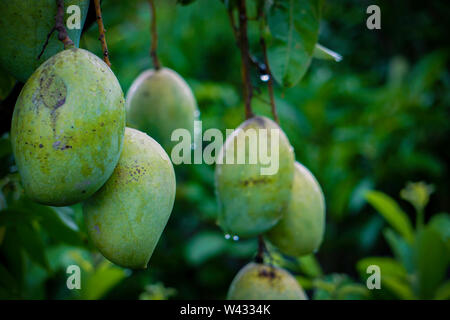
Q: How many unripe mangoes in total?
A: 7